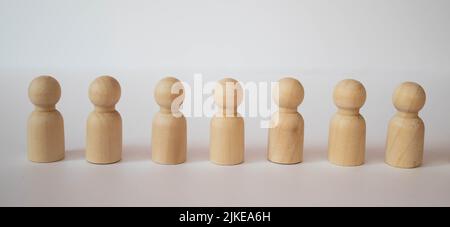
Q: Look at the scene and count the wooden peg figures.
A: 7